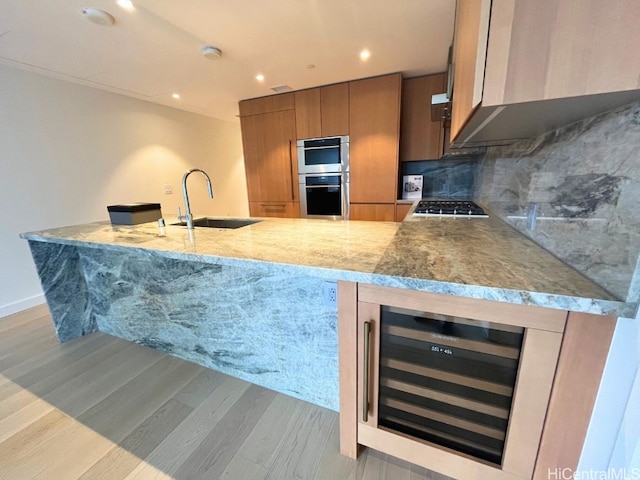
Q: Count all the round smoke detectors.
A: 2